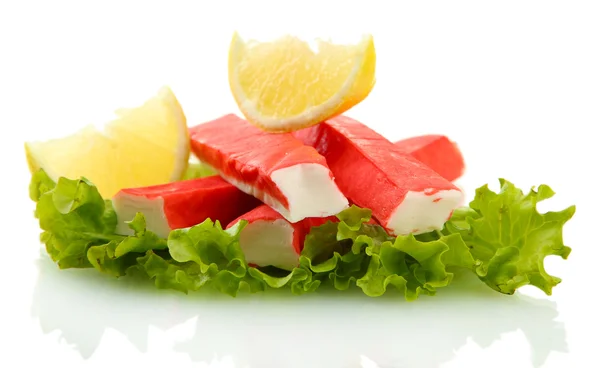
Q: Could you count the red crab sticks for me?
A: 5